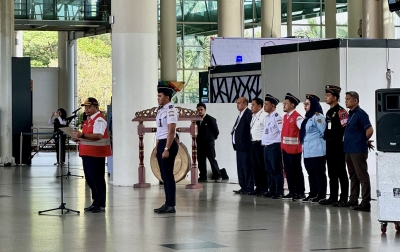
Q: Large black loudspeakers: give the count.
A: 1